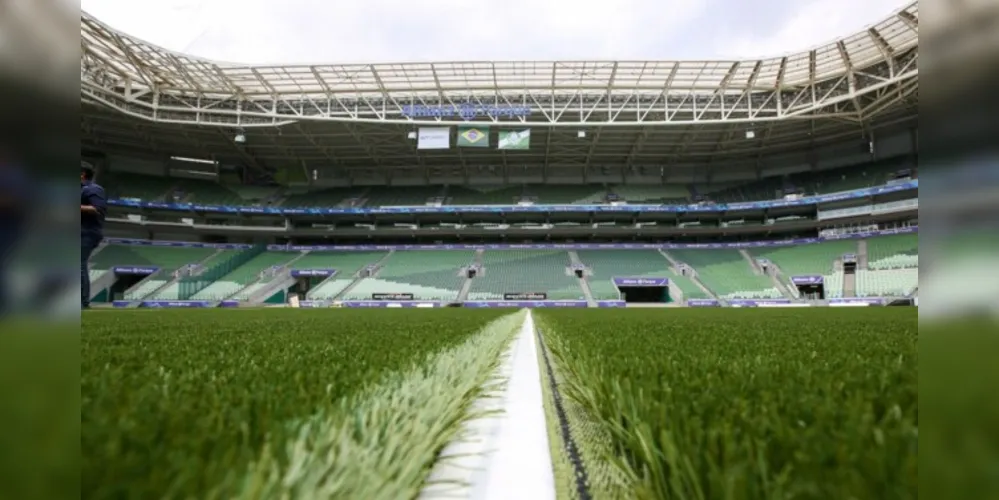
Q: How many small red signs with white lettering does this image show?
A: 0